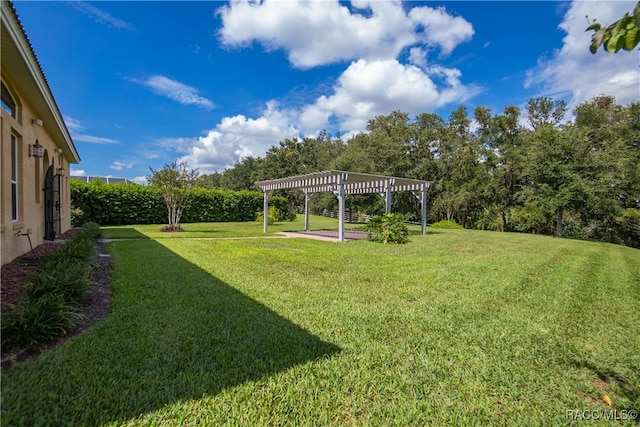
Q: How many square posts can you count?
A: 5